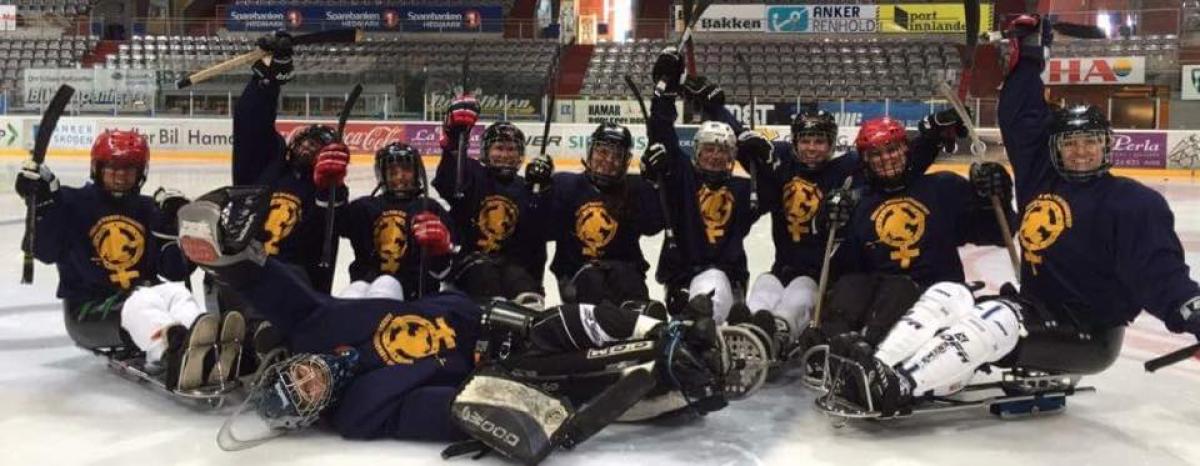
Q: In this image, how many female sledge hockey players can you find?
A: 10